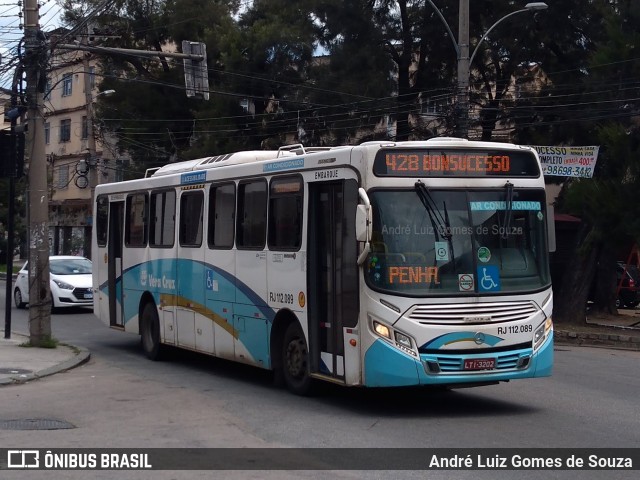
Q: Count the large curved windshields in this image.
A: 1